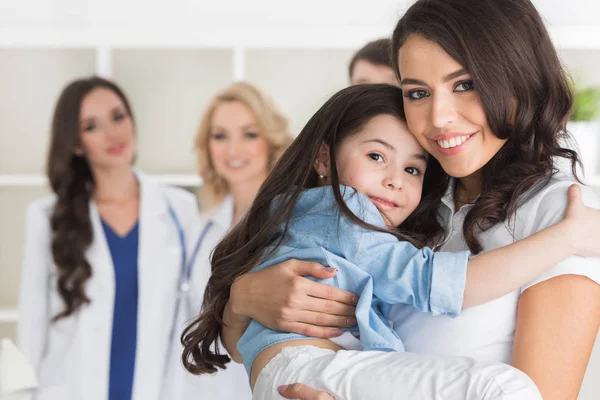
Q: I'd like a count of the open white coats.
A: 1